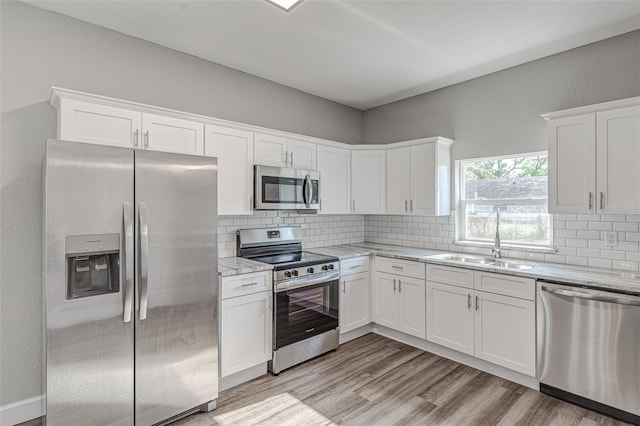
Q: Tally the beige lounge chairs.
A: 0